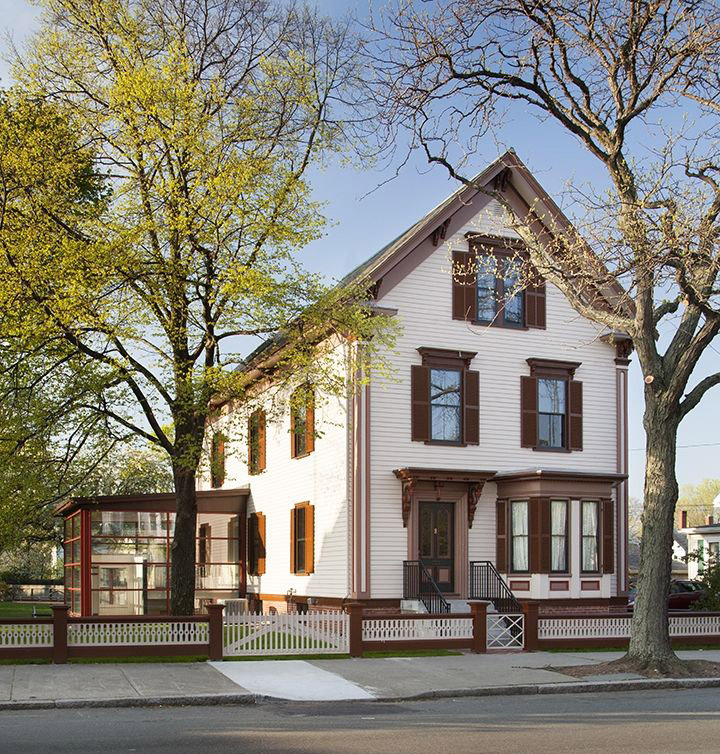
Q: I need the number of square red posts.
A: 5